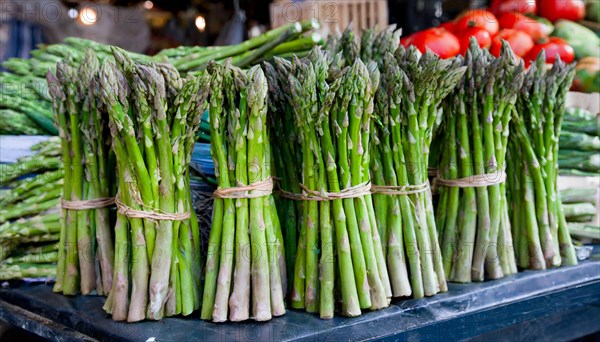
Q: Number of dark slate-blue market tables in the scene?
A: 1